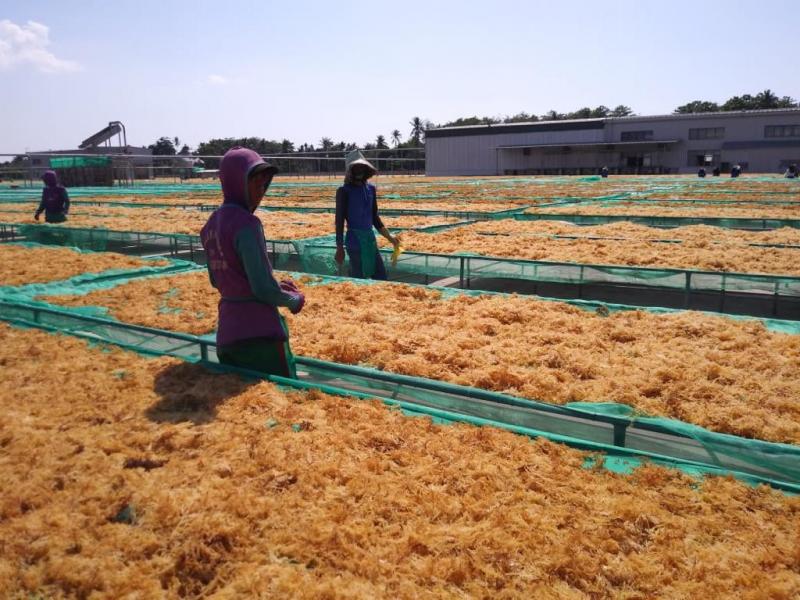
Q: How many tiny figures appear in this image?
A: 5